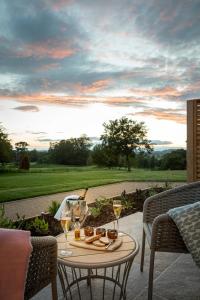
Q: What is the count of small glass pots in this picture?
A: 3